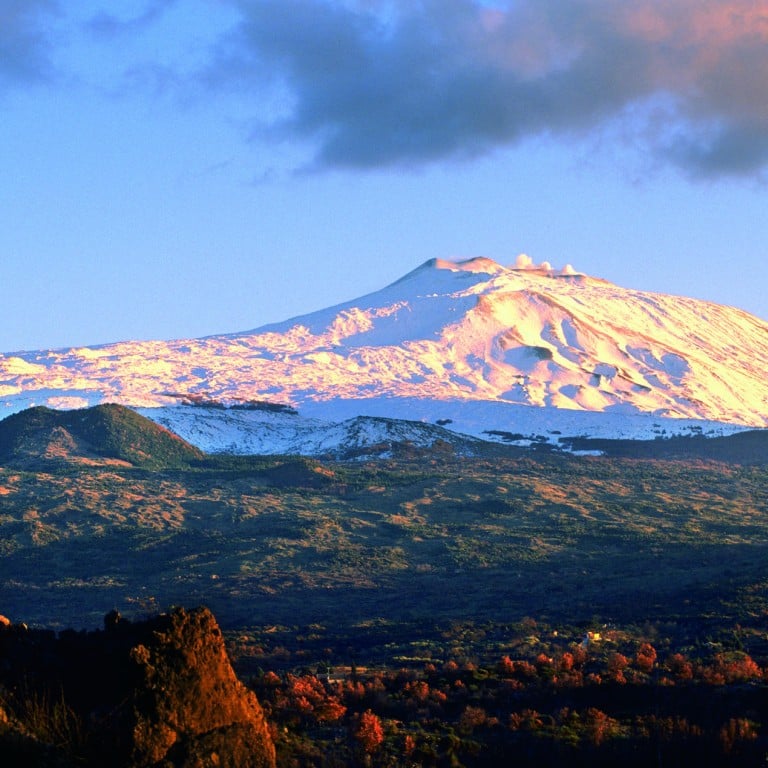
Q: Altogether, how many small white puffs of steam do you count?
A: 3